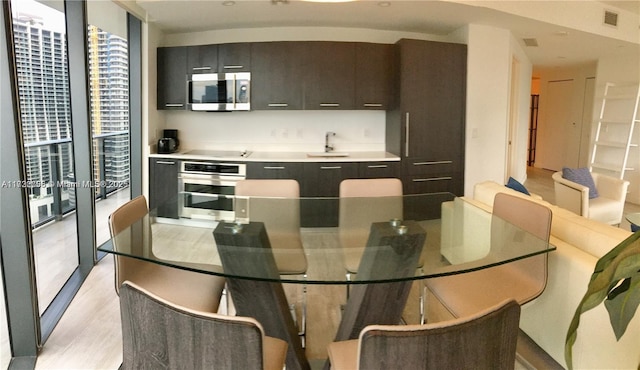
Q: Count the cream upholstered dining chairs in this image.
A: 6